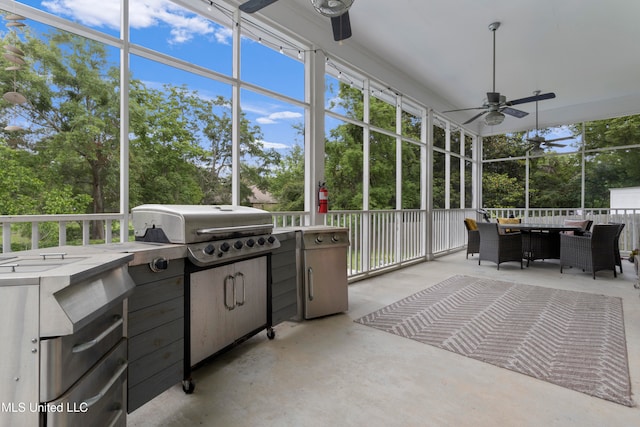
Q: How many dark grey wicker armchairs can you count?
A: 6